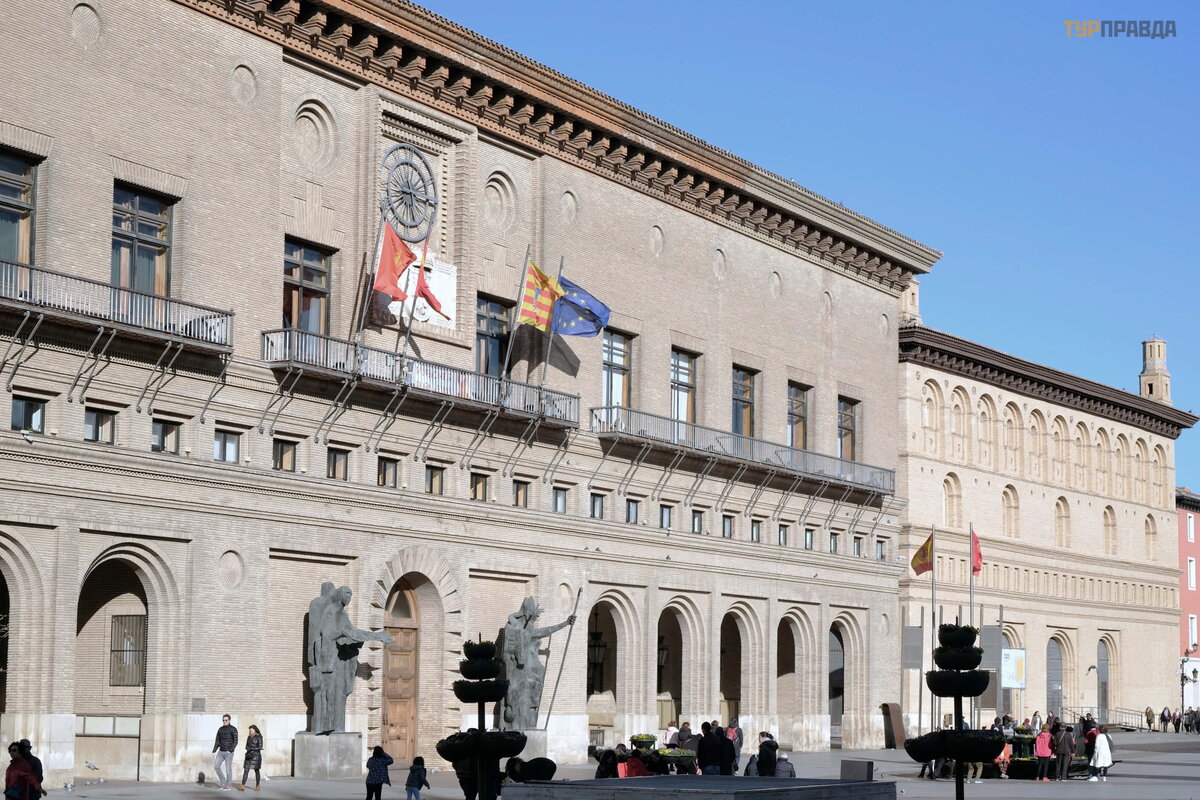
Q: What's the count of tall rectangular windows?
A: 9